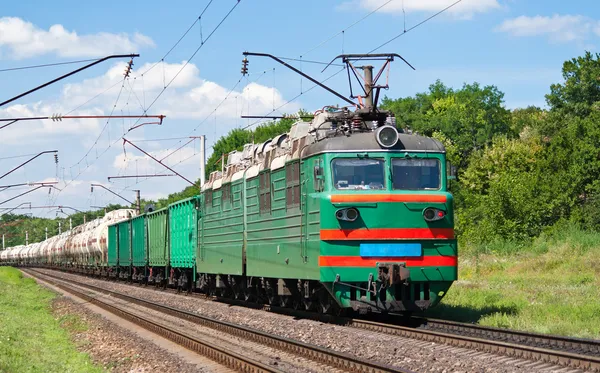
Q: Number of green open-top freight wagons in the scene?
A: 5